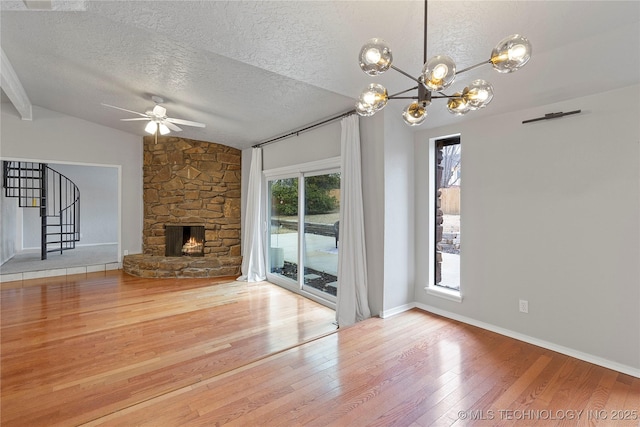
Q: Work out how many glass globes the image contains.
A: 8